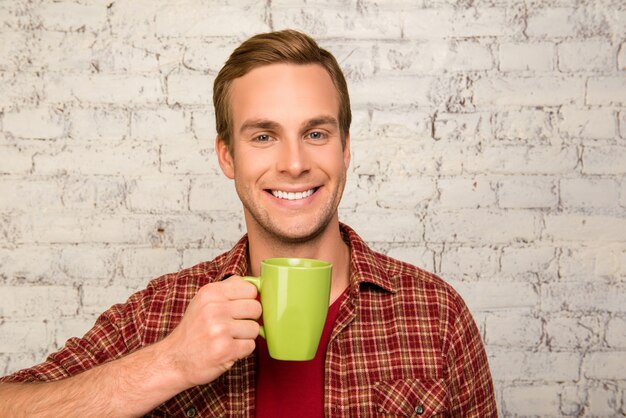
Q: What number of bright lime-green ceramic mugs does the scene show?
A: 1